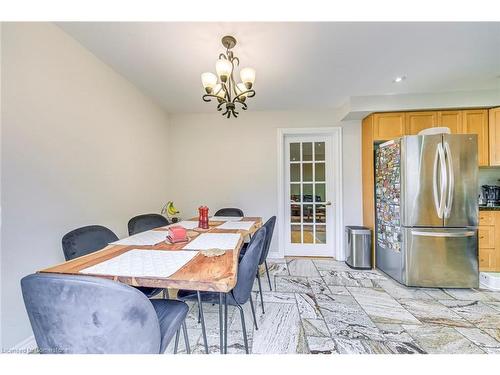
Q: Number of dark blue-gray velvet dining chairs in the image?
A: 6